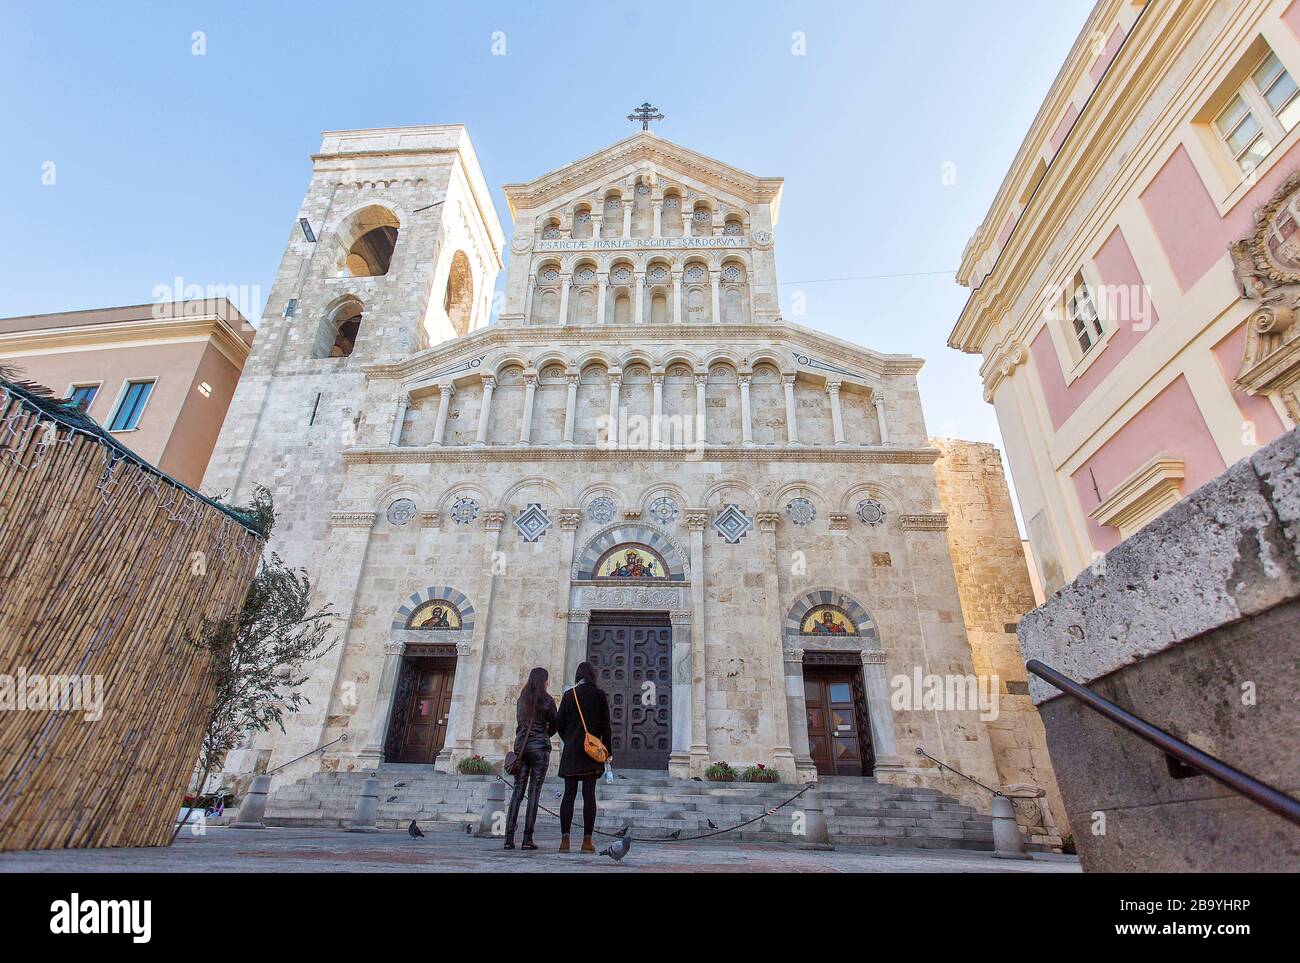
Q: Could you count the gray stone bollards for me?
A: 5